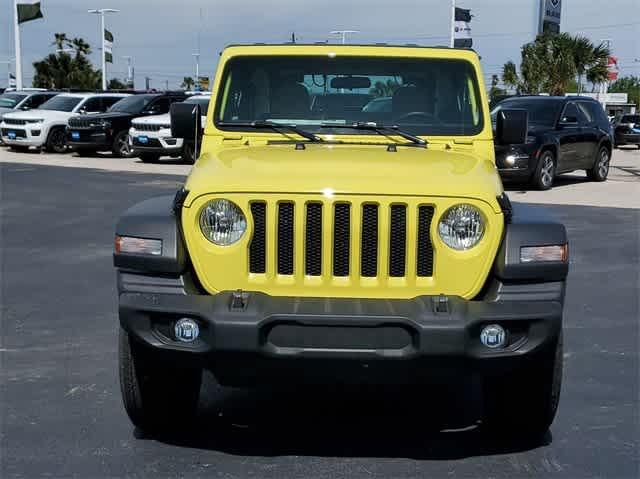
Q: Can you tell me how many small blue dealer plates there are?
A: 3